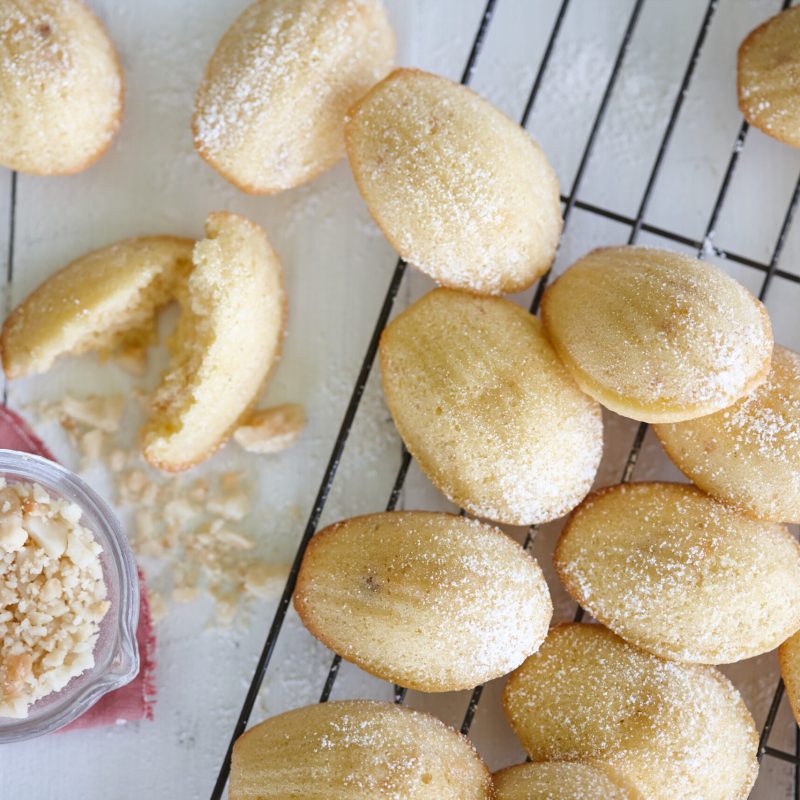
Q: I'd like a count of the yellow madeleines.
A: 14